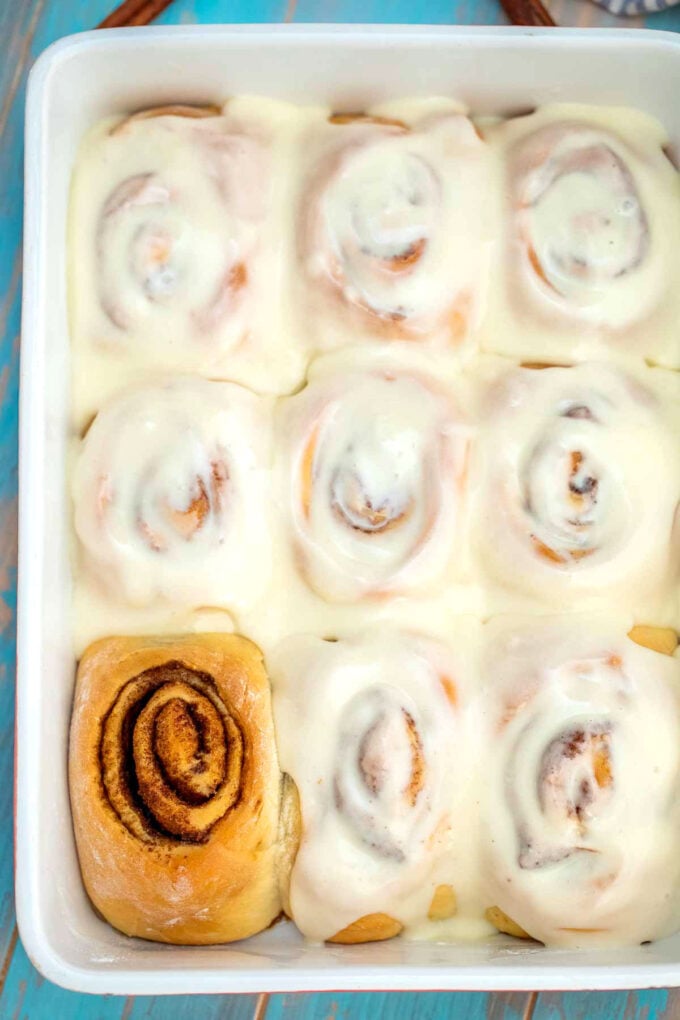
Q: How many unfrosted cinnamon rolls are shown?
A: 1